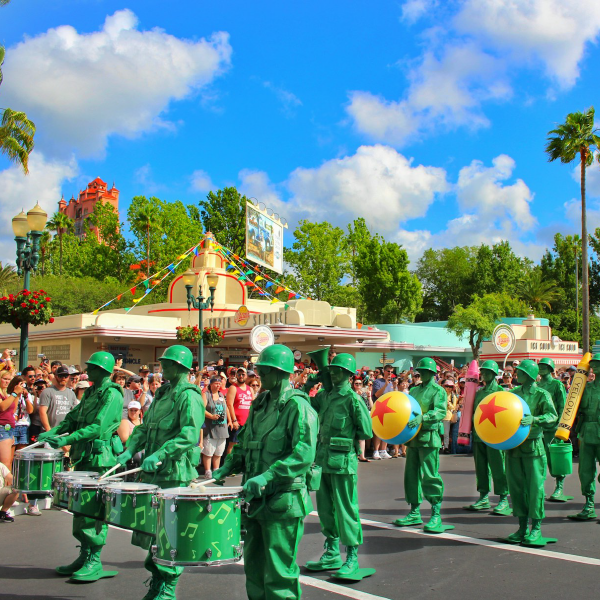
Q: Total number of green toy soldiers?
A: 9